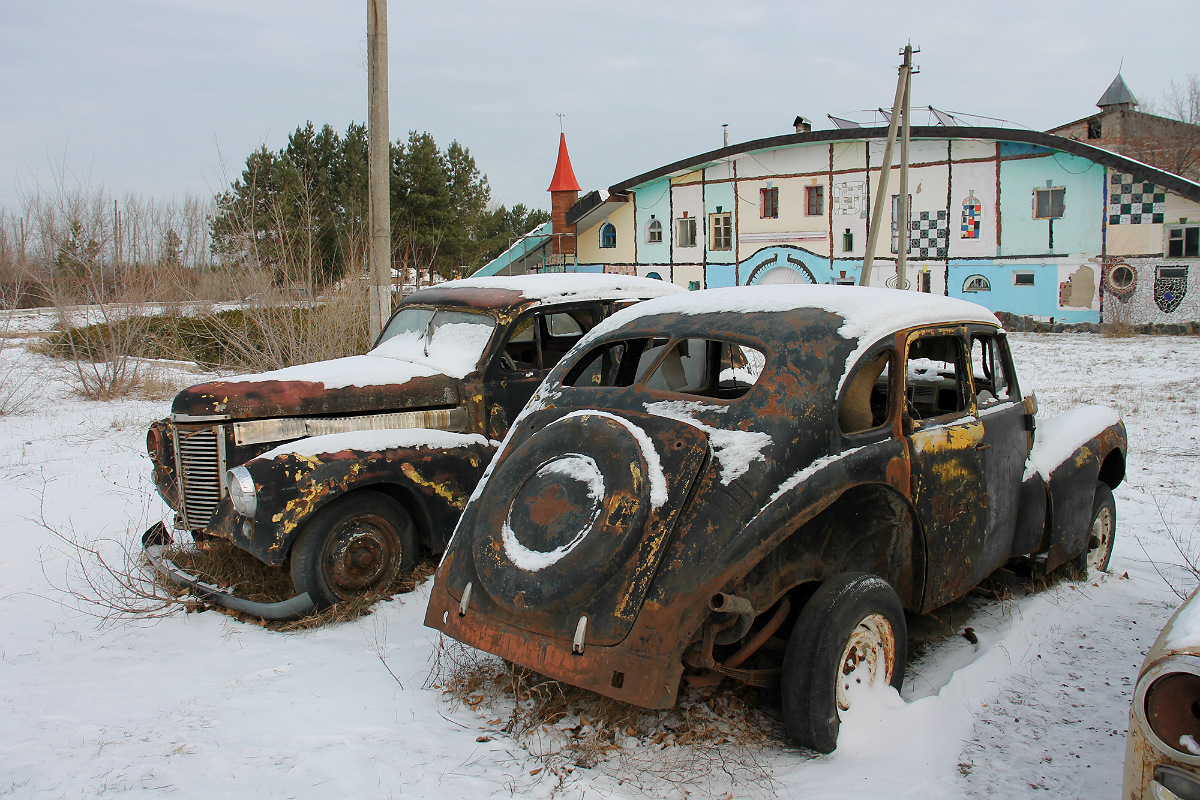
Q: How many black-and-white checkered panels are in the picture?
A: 2